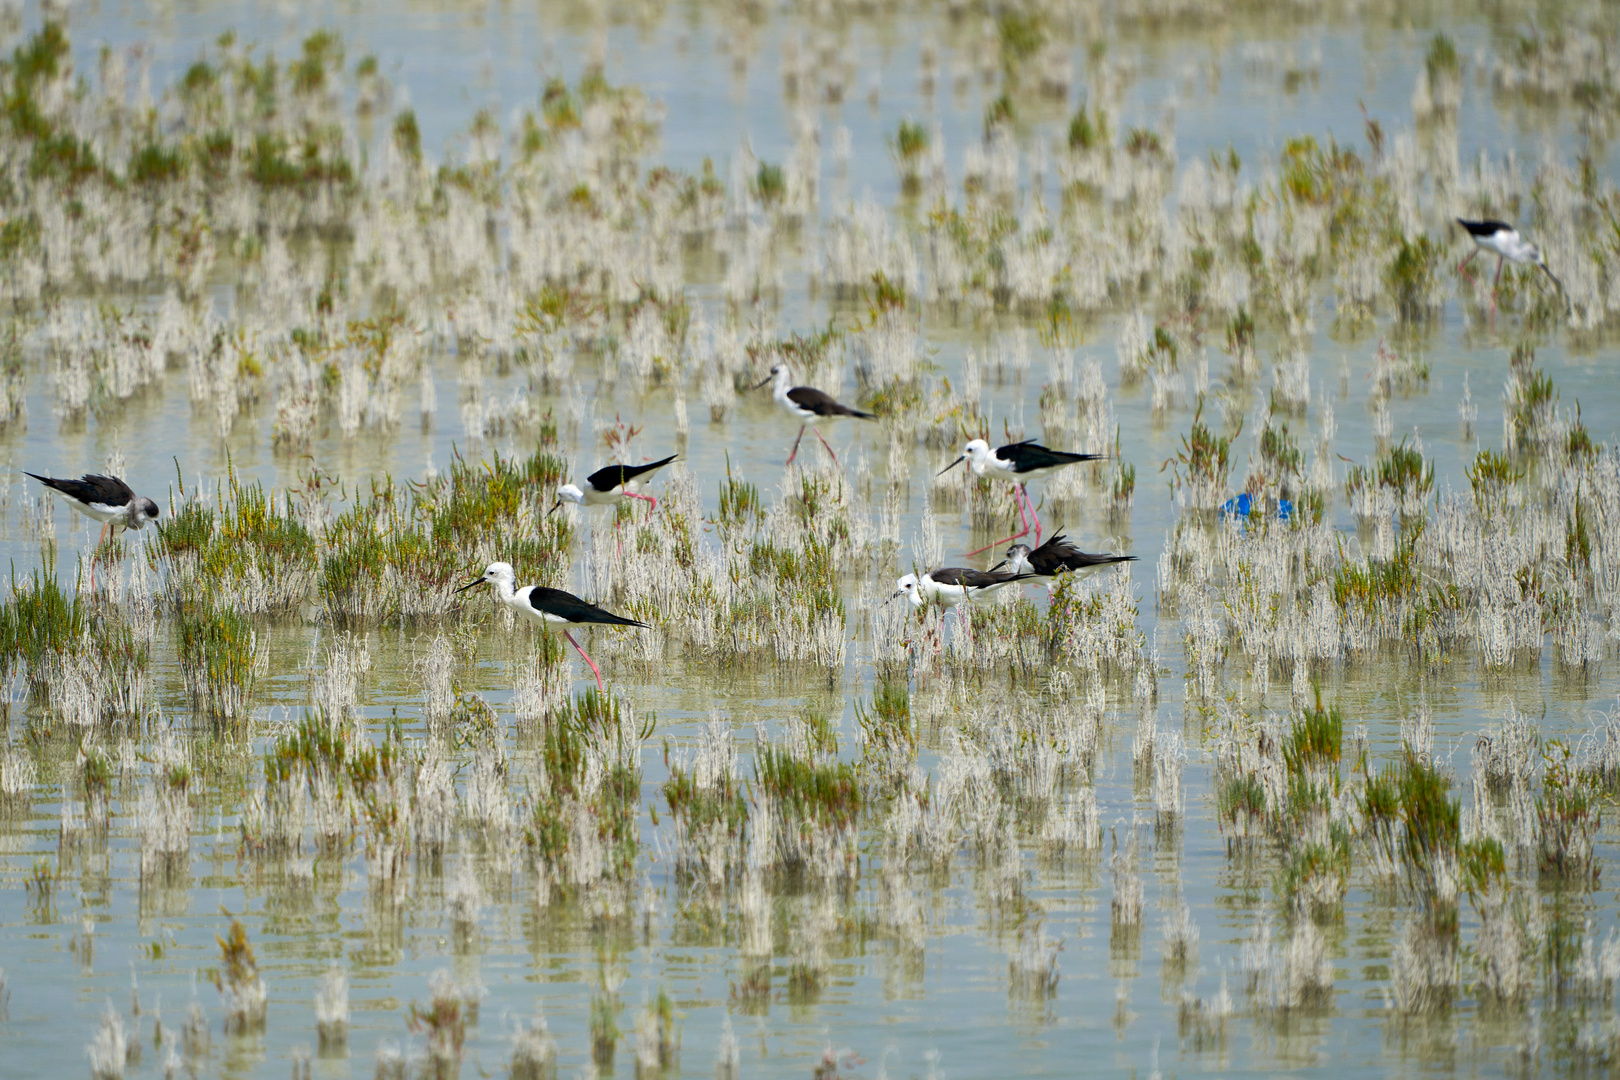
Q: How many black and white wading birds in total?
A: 8